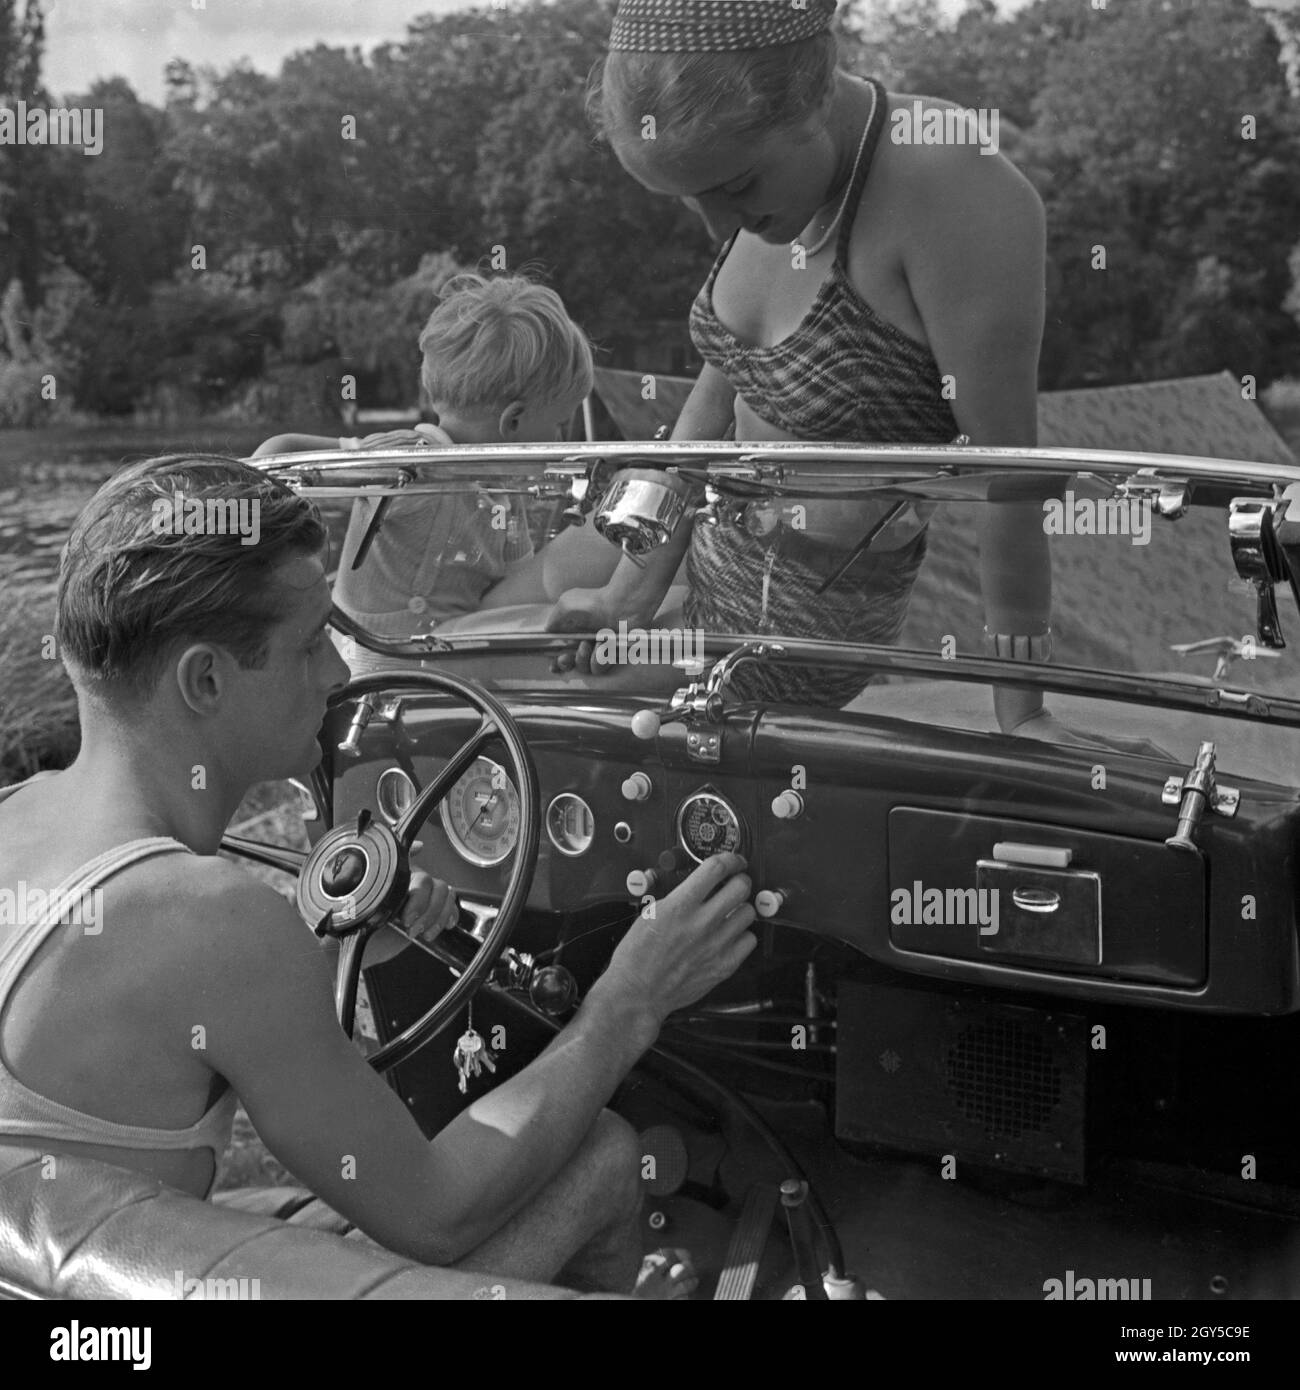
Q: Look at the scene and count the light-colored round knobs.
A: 5